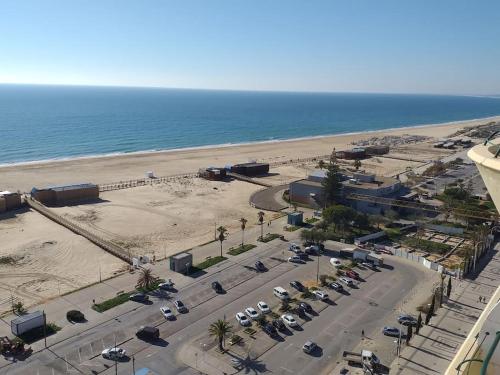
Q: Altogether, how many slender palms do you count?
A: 3